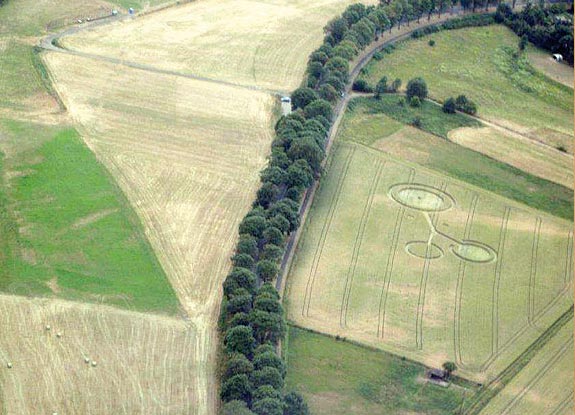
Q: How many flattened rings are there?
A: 3